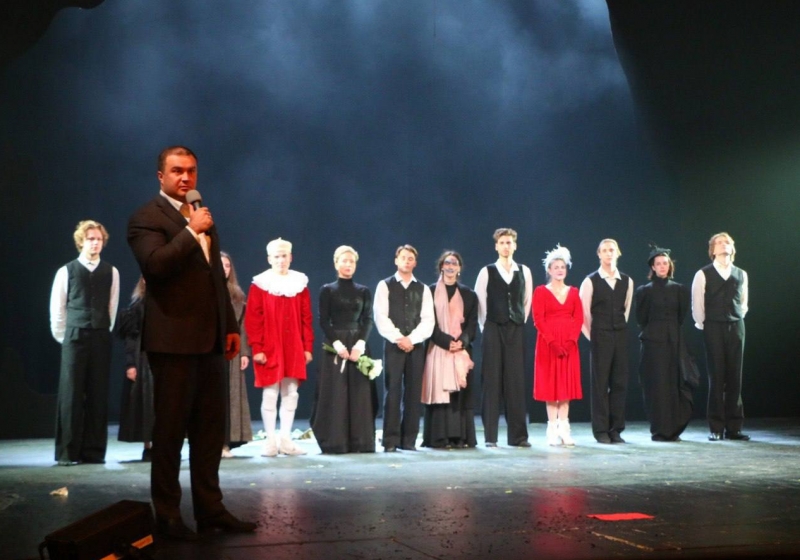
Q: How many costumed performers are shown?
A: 12